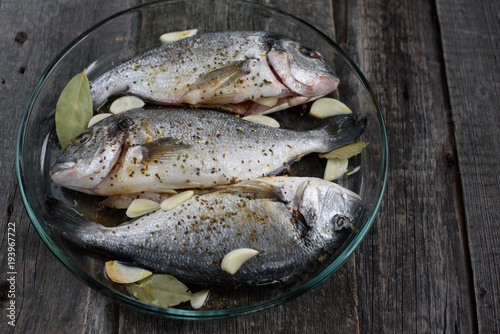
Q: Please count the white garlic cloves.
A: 11